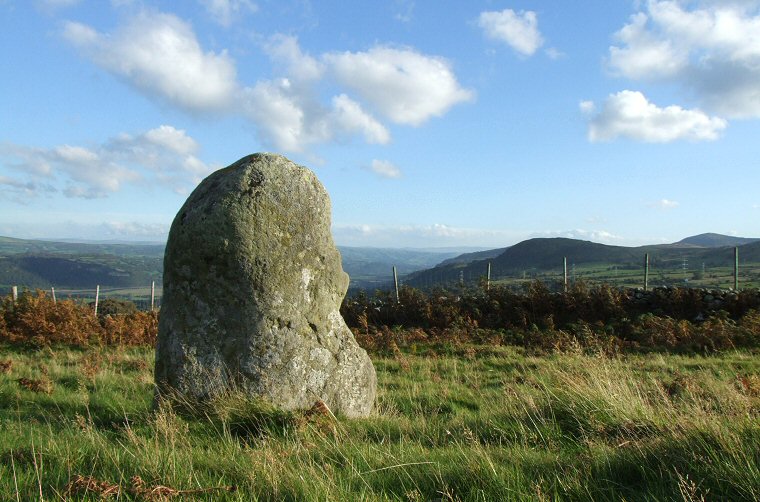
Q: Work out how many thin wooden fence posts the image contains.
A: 9